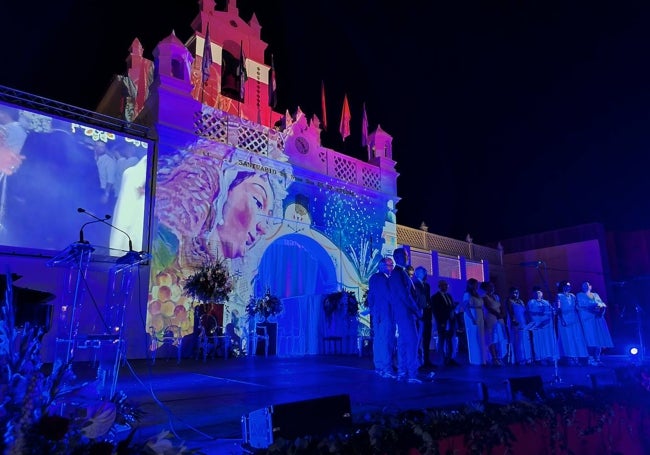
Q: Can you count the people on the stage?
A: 11